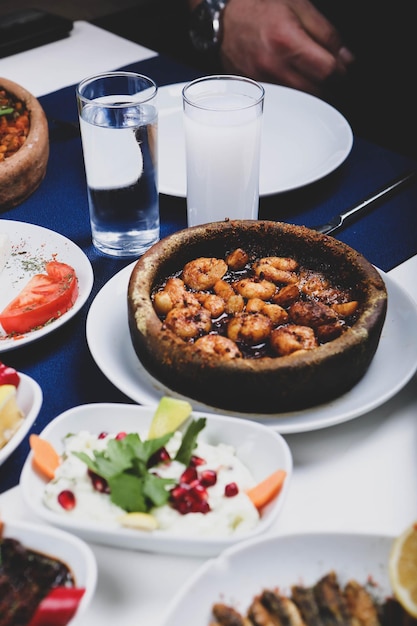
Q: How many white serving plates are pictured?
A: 7